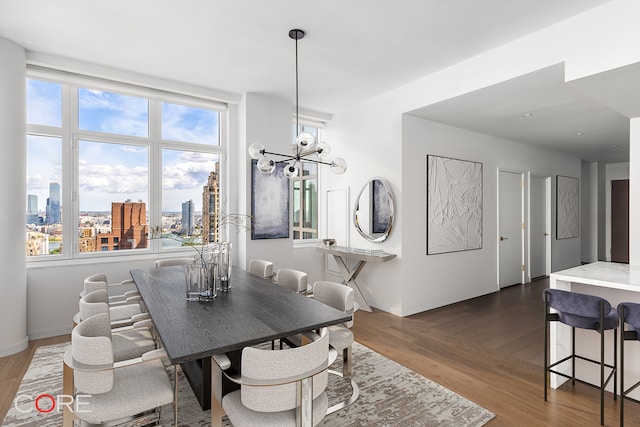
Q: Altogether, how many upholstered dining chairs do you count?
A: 8